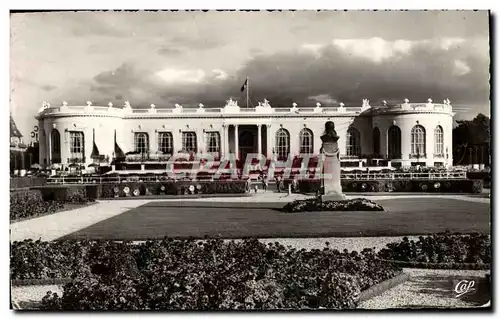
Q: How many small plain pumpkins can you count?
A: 0